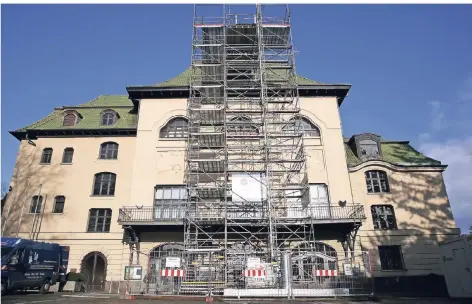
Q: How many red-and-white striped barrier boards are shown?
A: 3